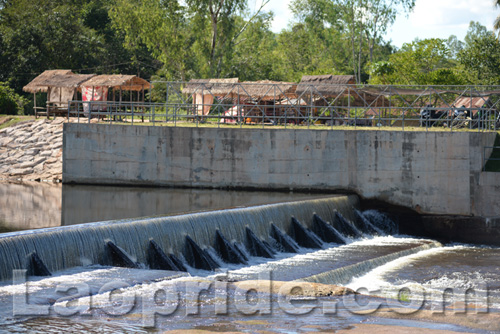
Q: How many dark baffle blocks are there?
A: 11